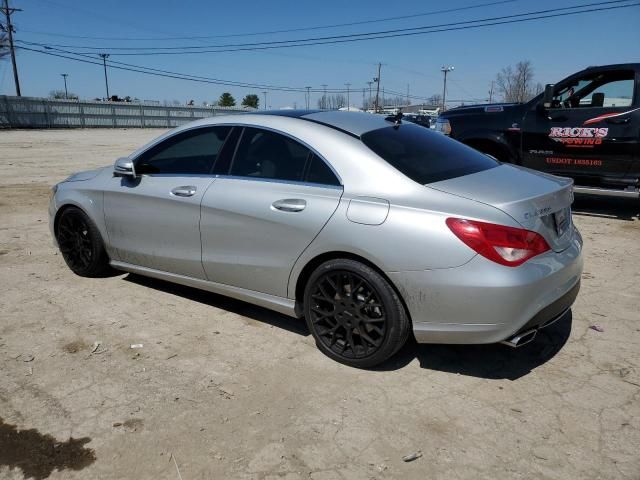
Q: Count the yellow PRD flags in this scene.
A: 0